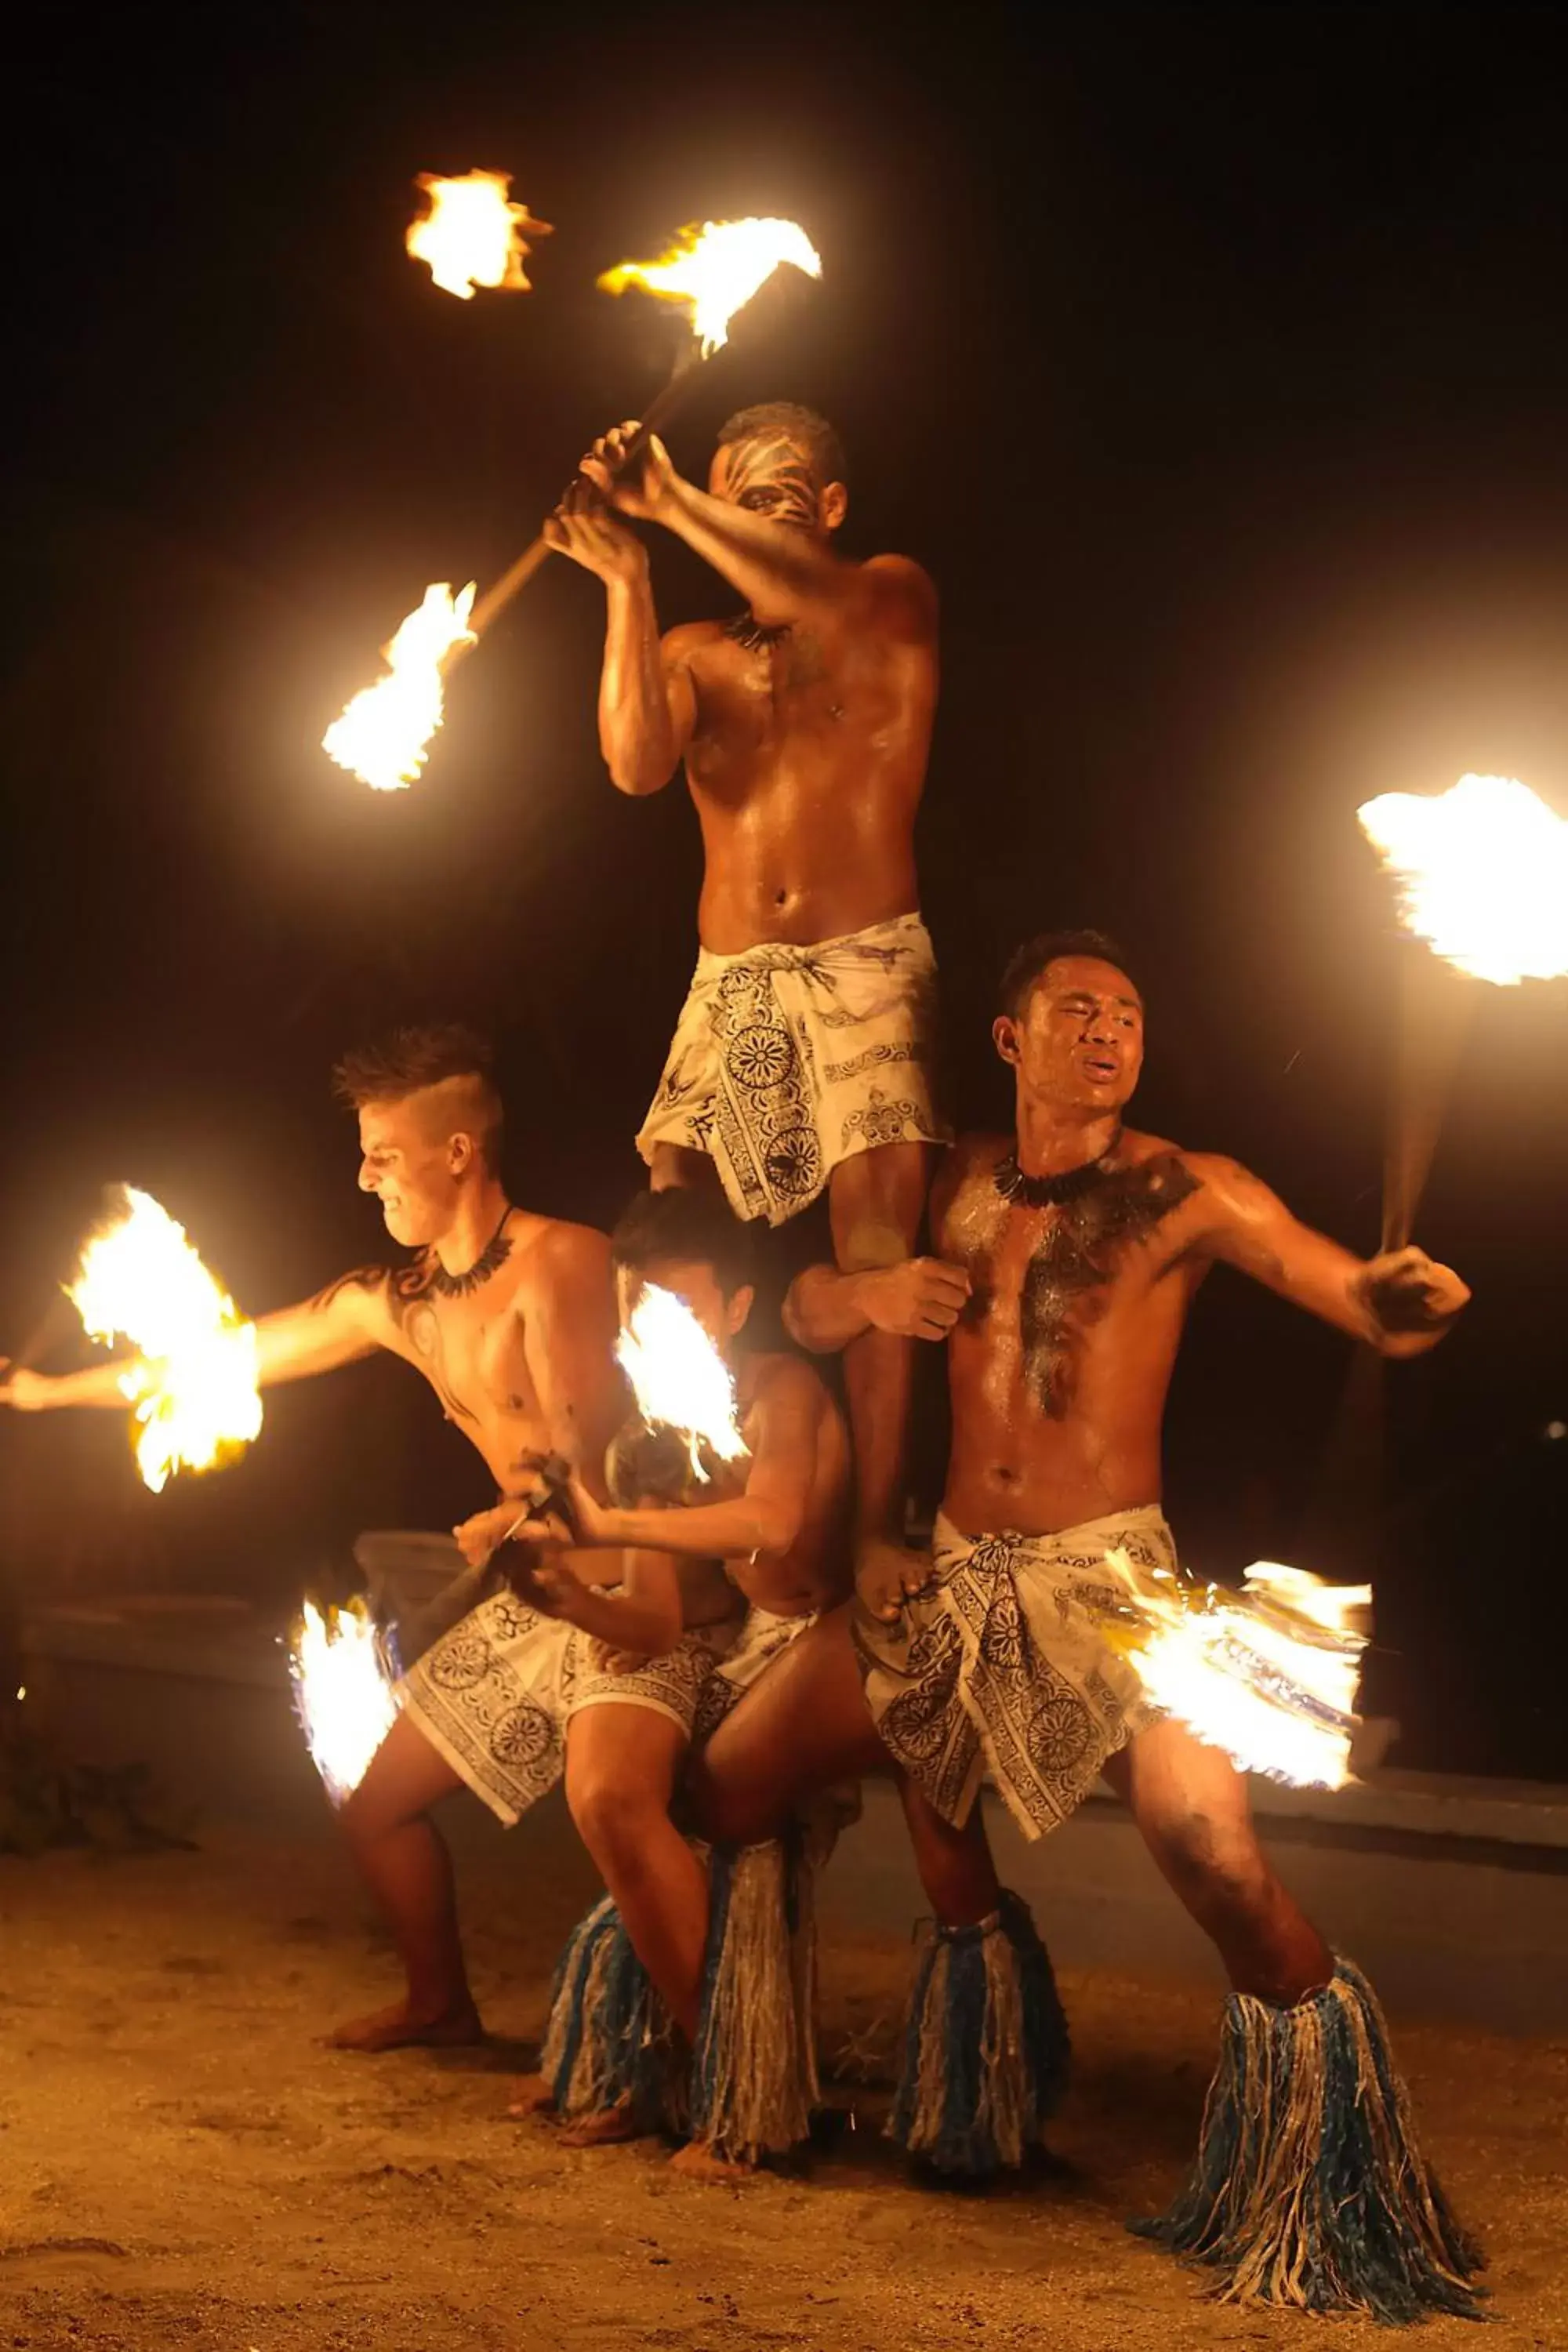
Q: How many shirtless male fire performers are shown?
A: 4